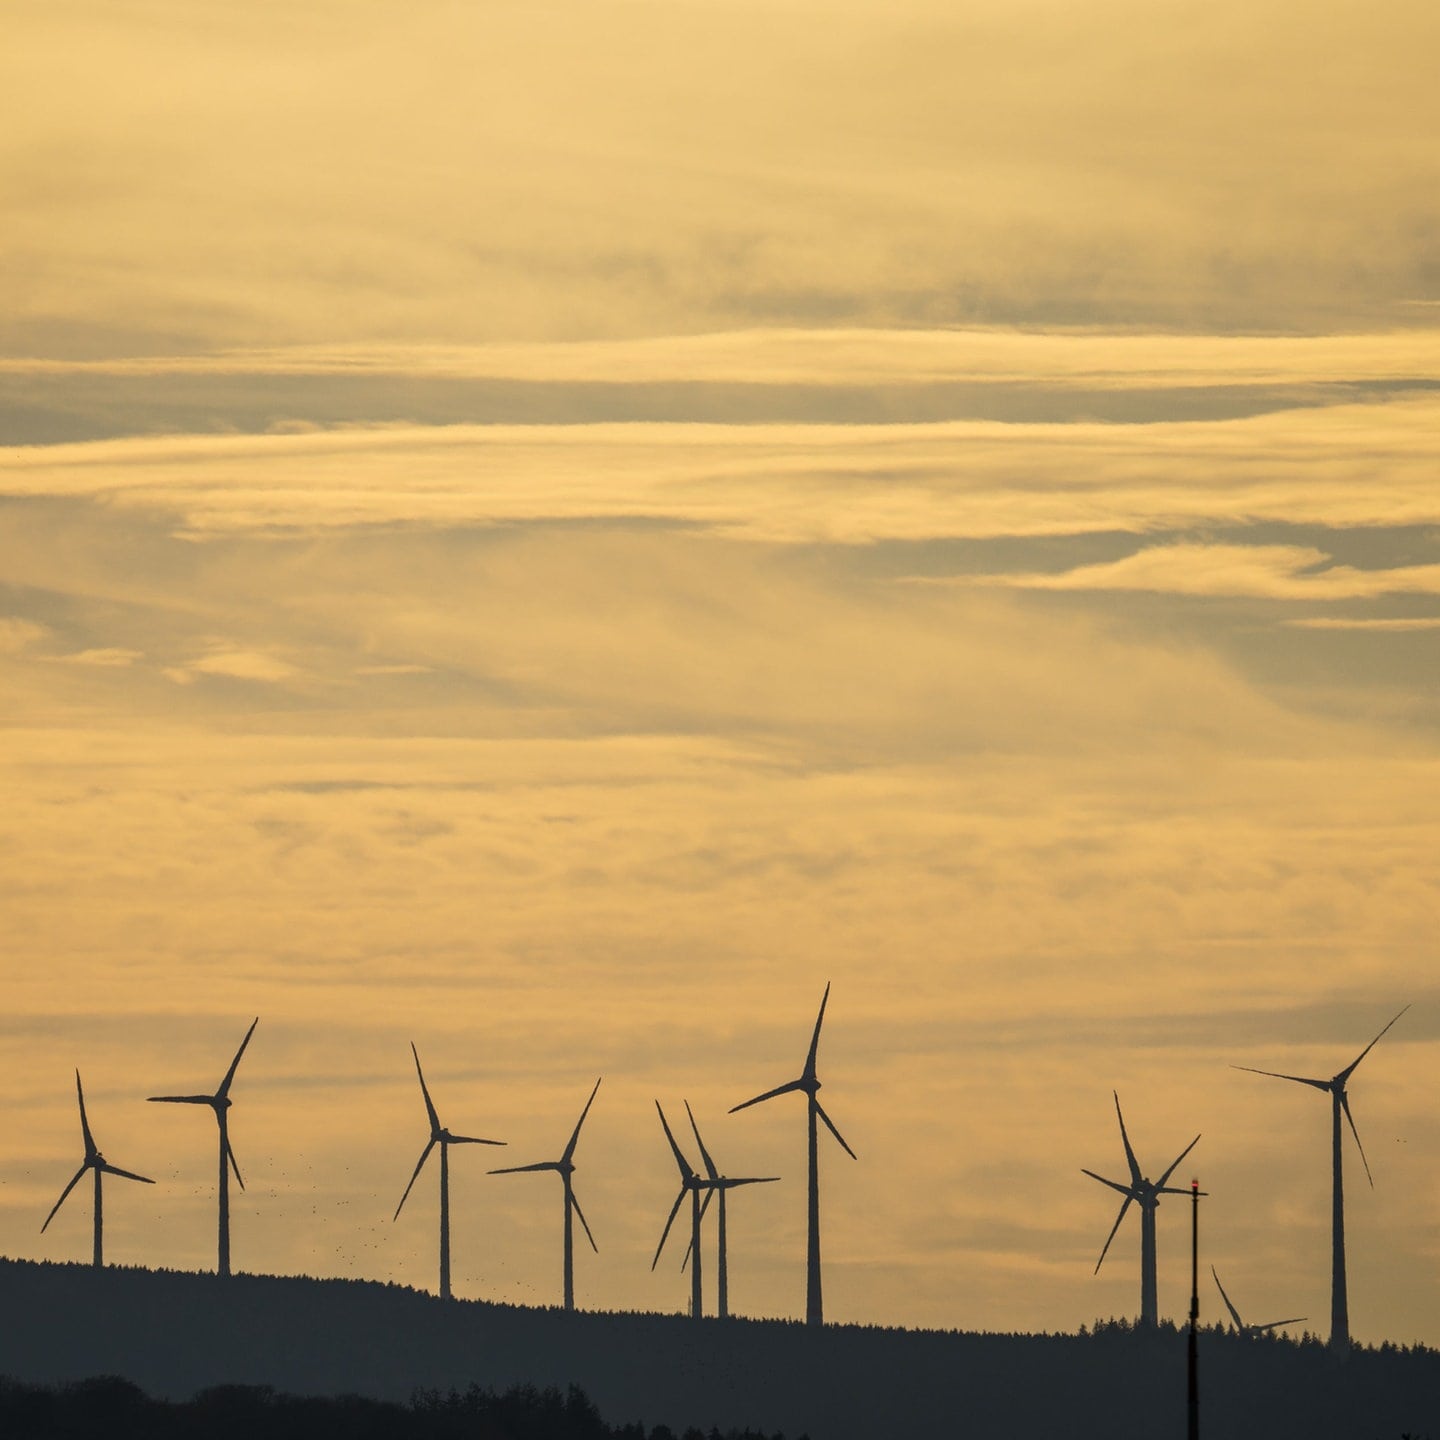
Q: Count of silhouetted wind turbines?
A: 11